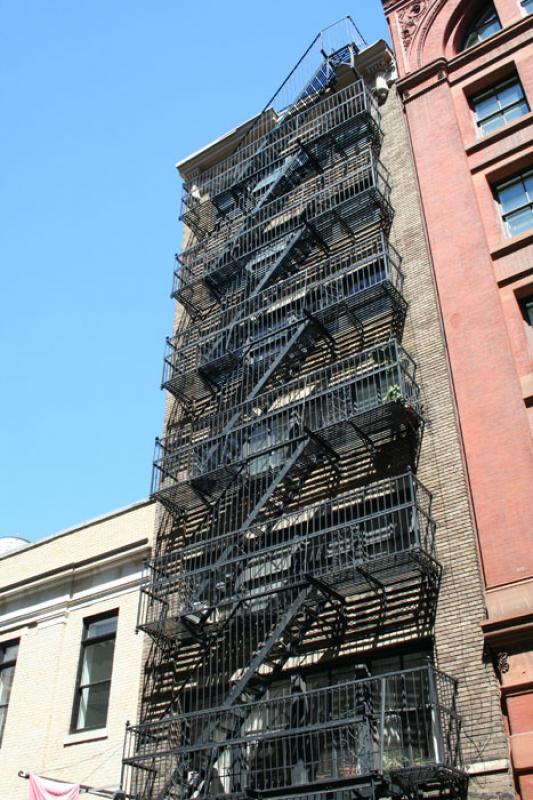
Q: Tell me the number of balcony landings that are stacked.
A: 6